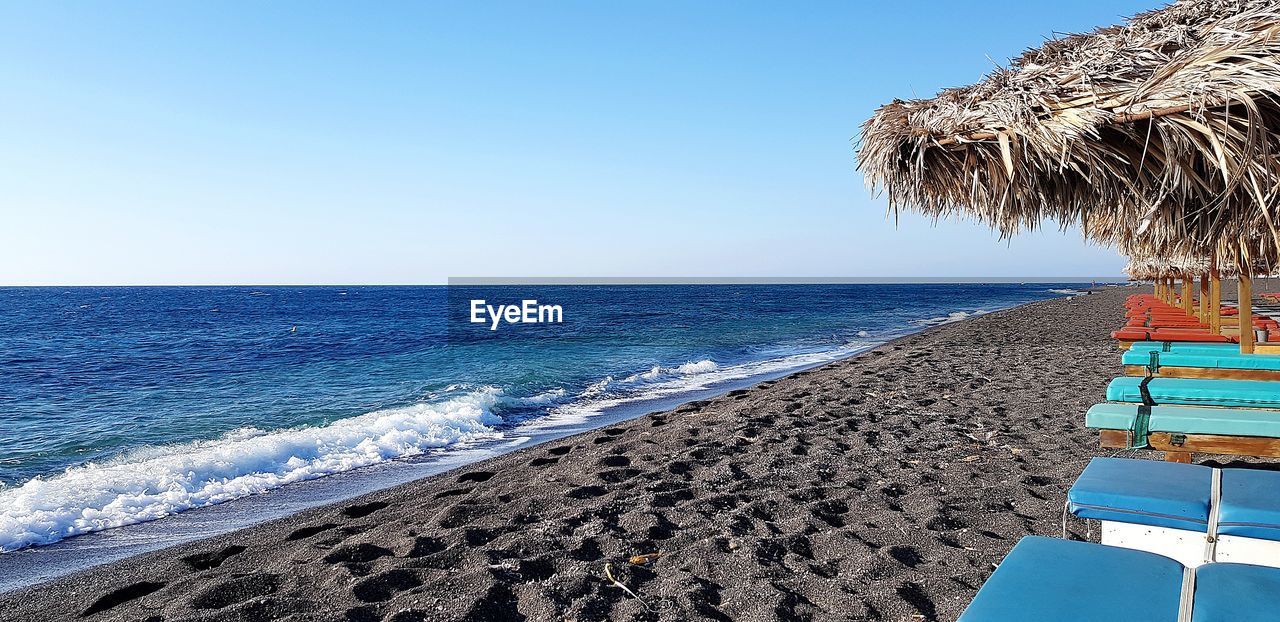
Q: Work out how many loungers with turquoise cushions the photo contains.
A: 4